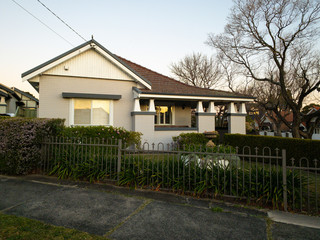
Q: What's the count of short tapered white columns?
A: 6